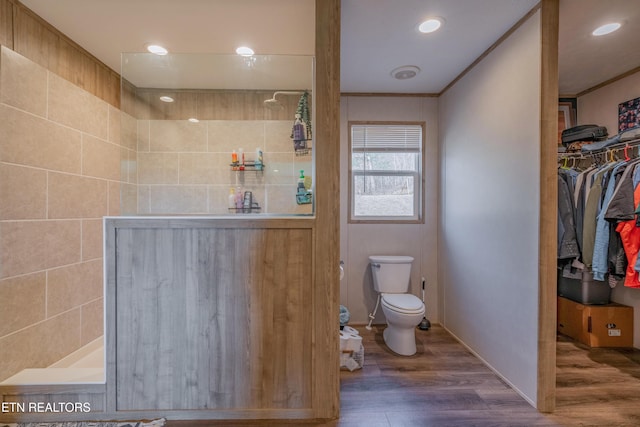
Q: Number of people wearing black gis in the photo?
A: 0